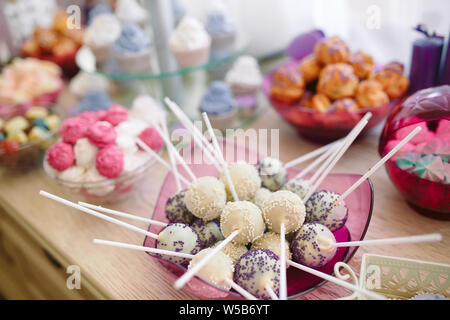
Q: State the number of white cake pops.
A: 8